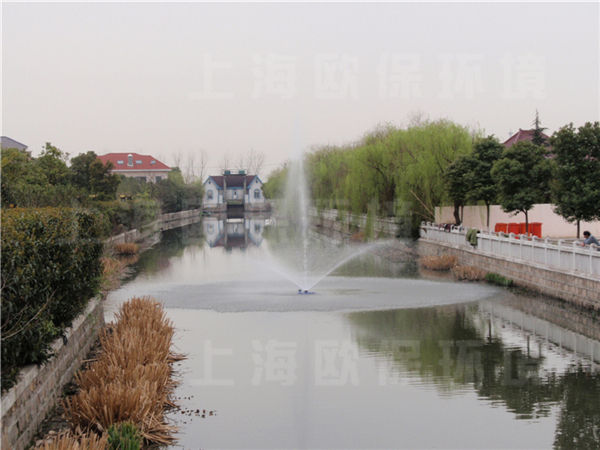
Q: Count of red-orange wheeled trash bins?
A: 4